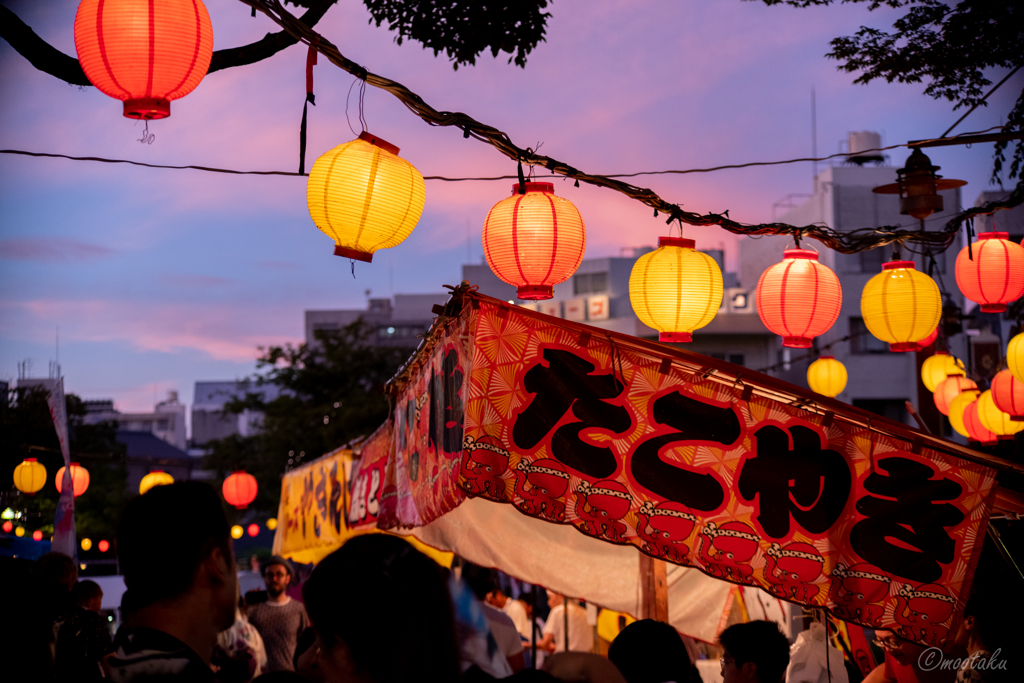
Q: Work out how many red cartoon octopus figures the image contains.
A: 8